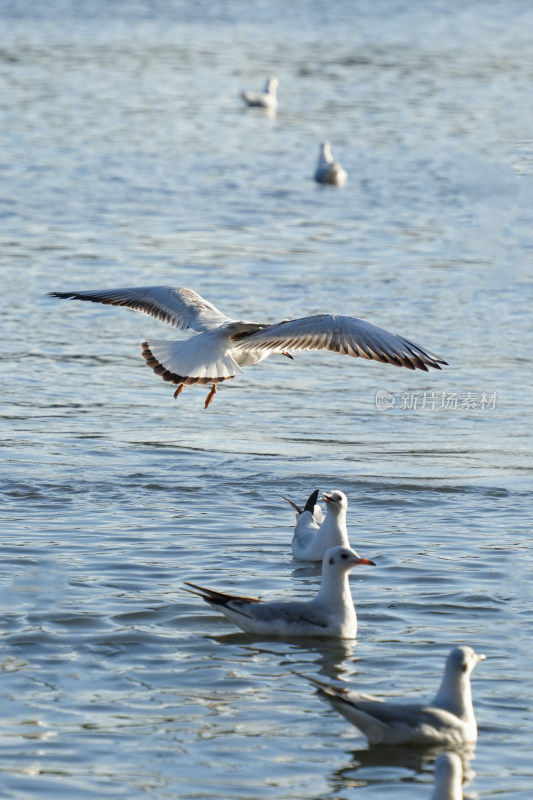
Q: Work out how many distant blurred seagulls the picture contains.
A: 2